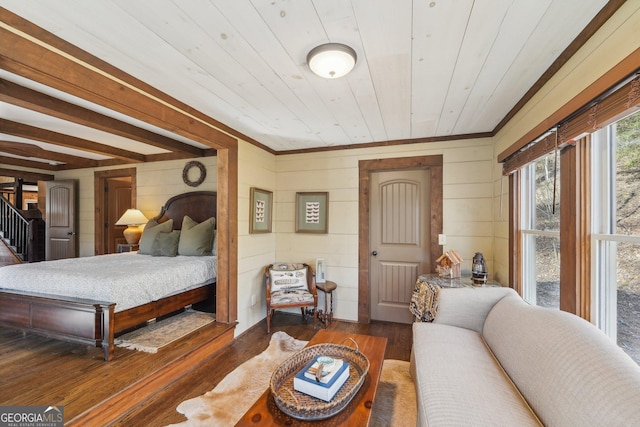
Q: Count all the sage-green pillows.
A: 3